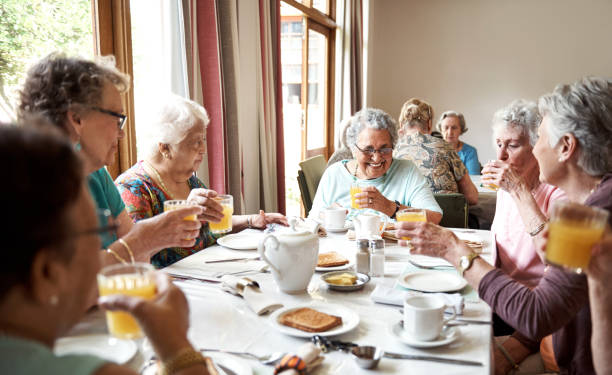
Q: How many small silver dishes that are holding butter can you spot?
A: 1